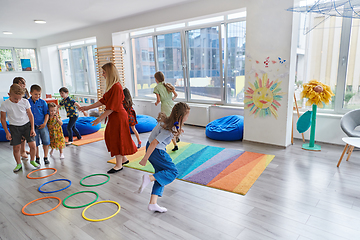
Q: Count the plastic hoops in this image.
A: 6